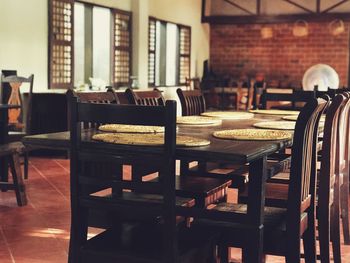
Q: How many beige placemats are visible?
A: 8